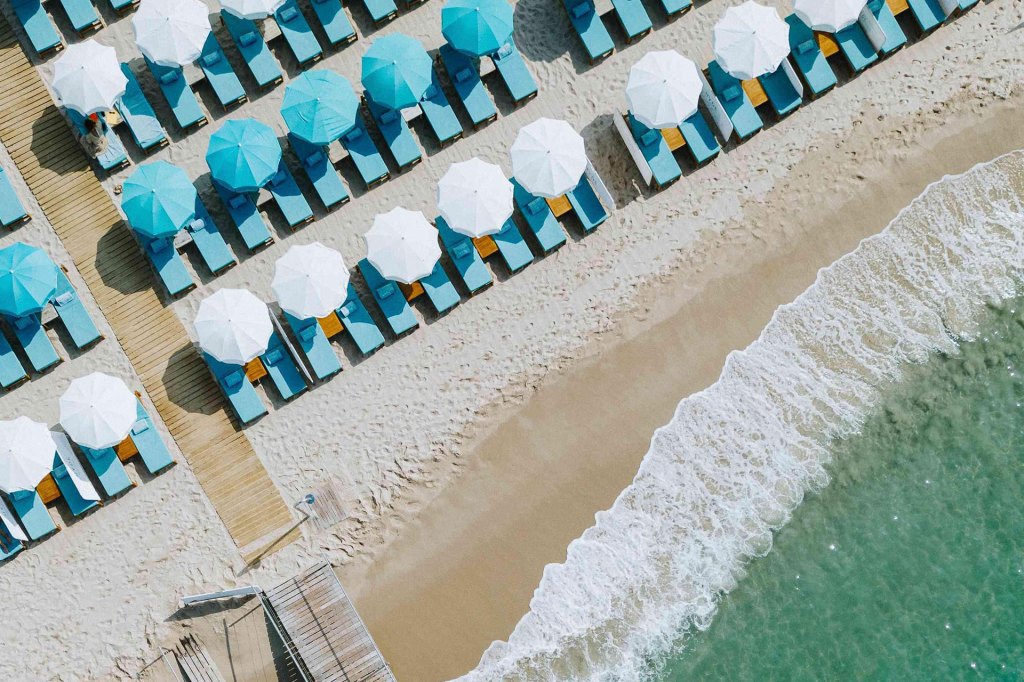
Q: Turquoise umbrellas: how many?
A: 6